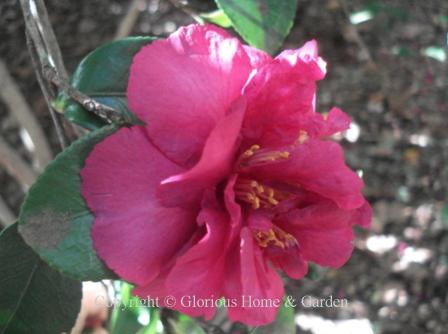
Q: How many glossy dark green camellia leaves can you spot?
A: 4